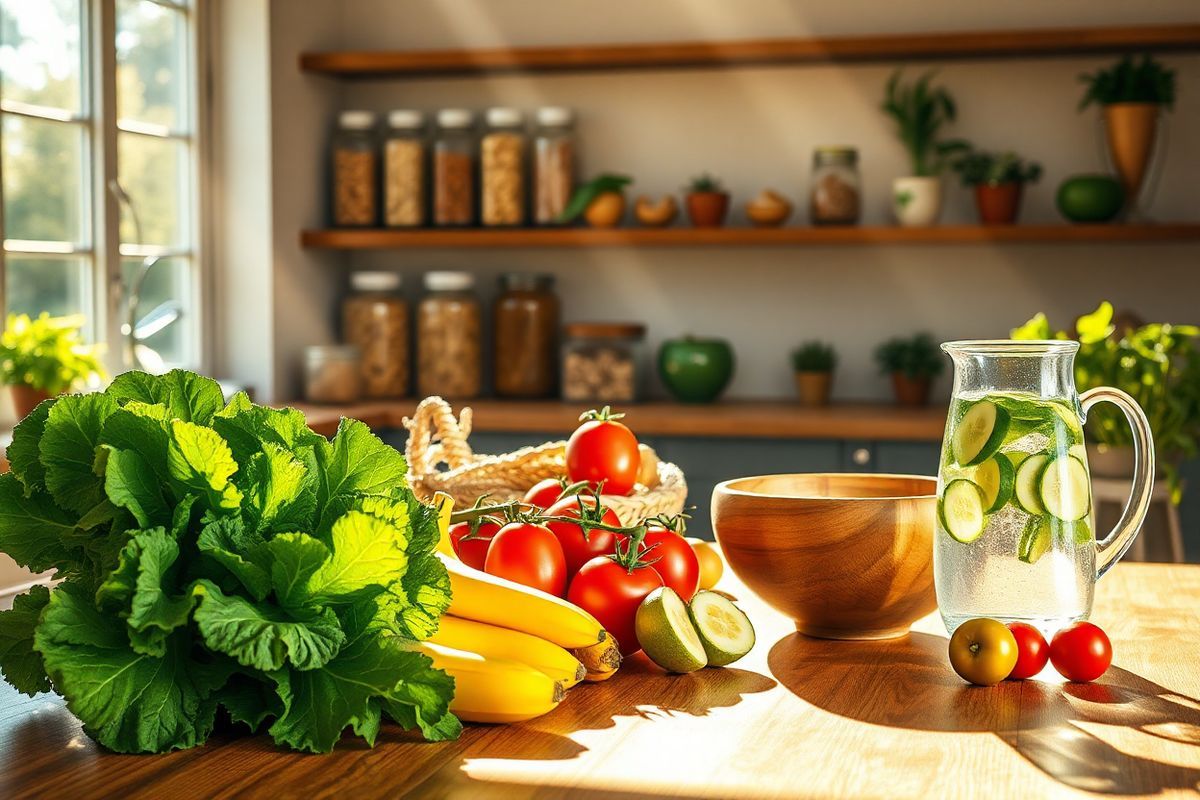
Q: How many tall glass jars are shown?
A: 8